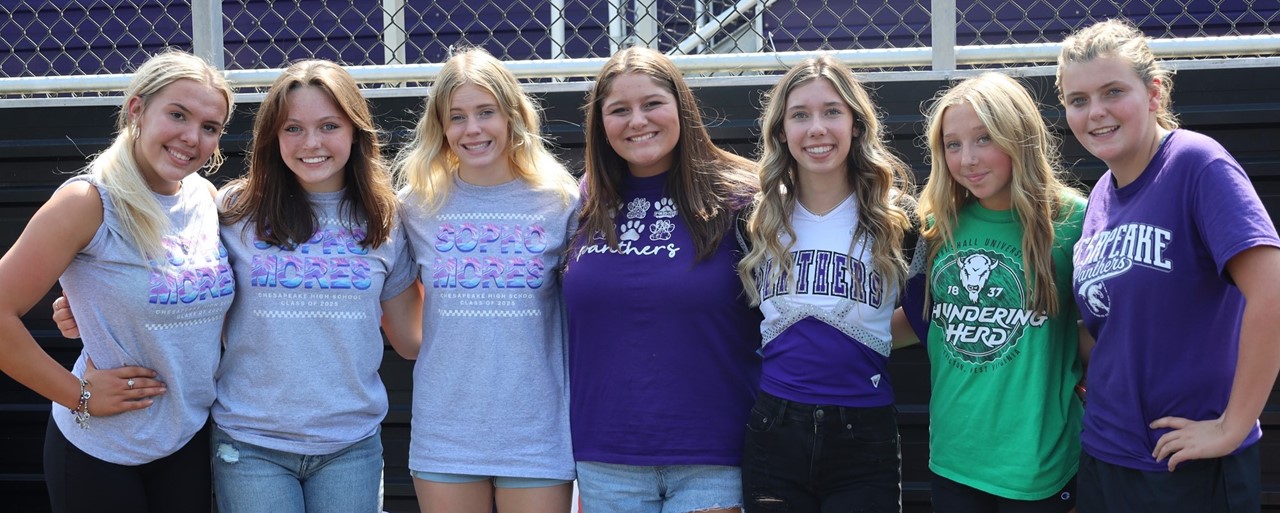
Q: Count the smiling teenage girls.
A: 7